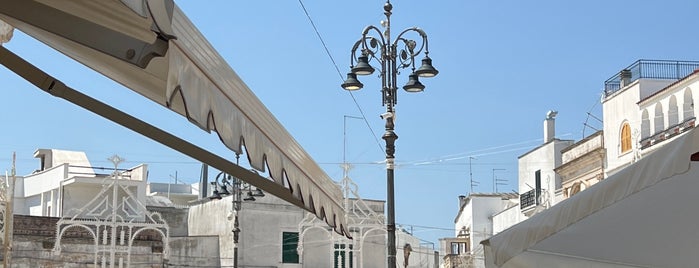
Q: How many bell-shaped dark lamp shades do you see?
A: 8